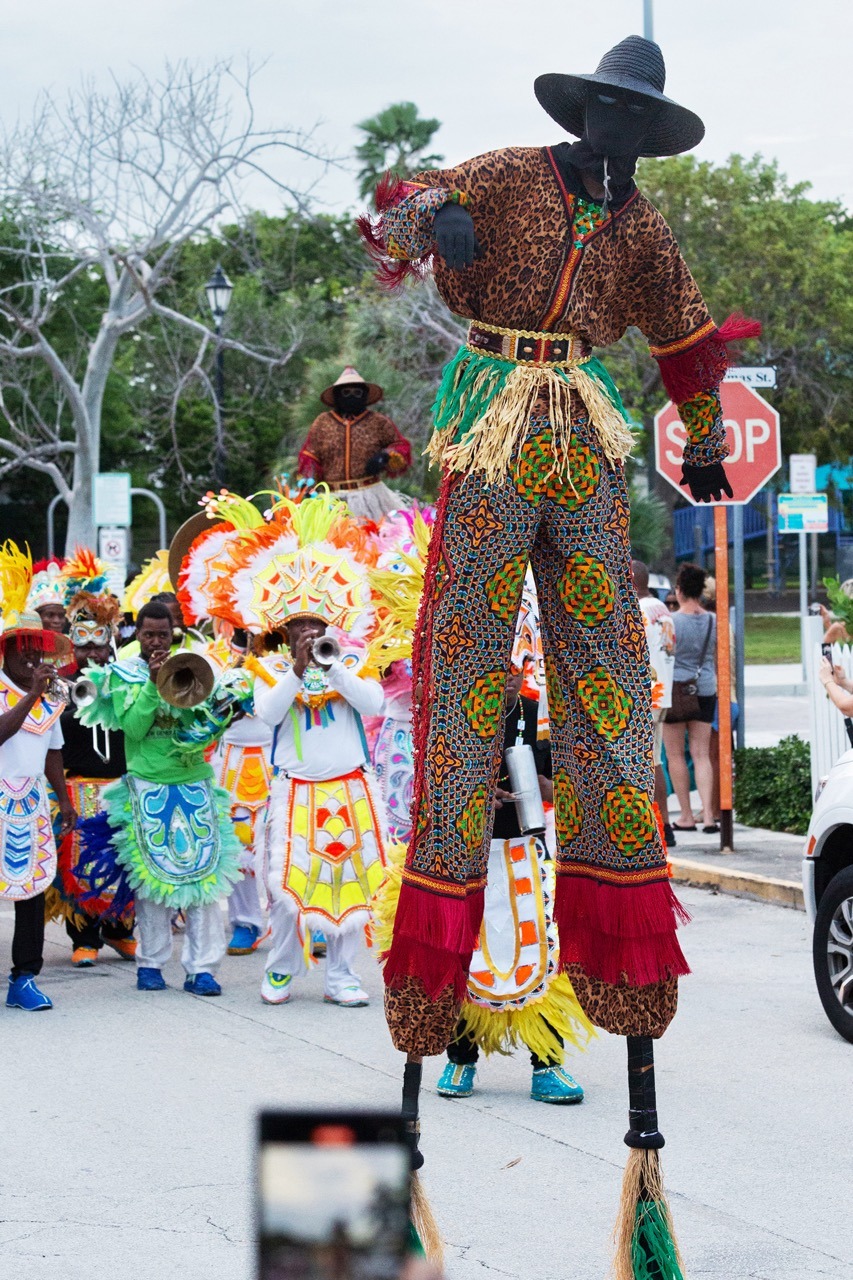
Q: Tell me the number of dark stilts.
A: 2